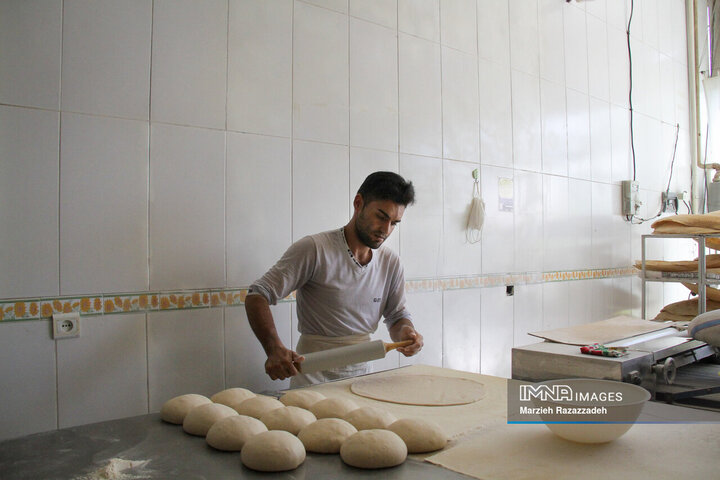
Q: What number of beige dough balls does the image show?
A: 13